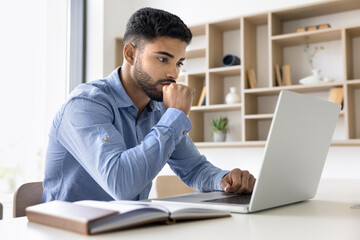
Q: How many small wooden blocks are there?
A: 3